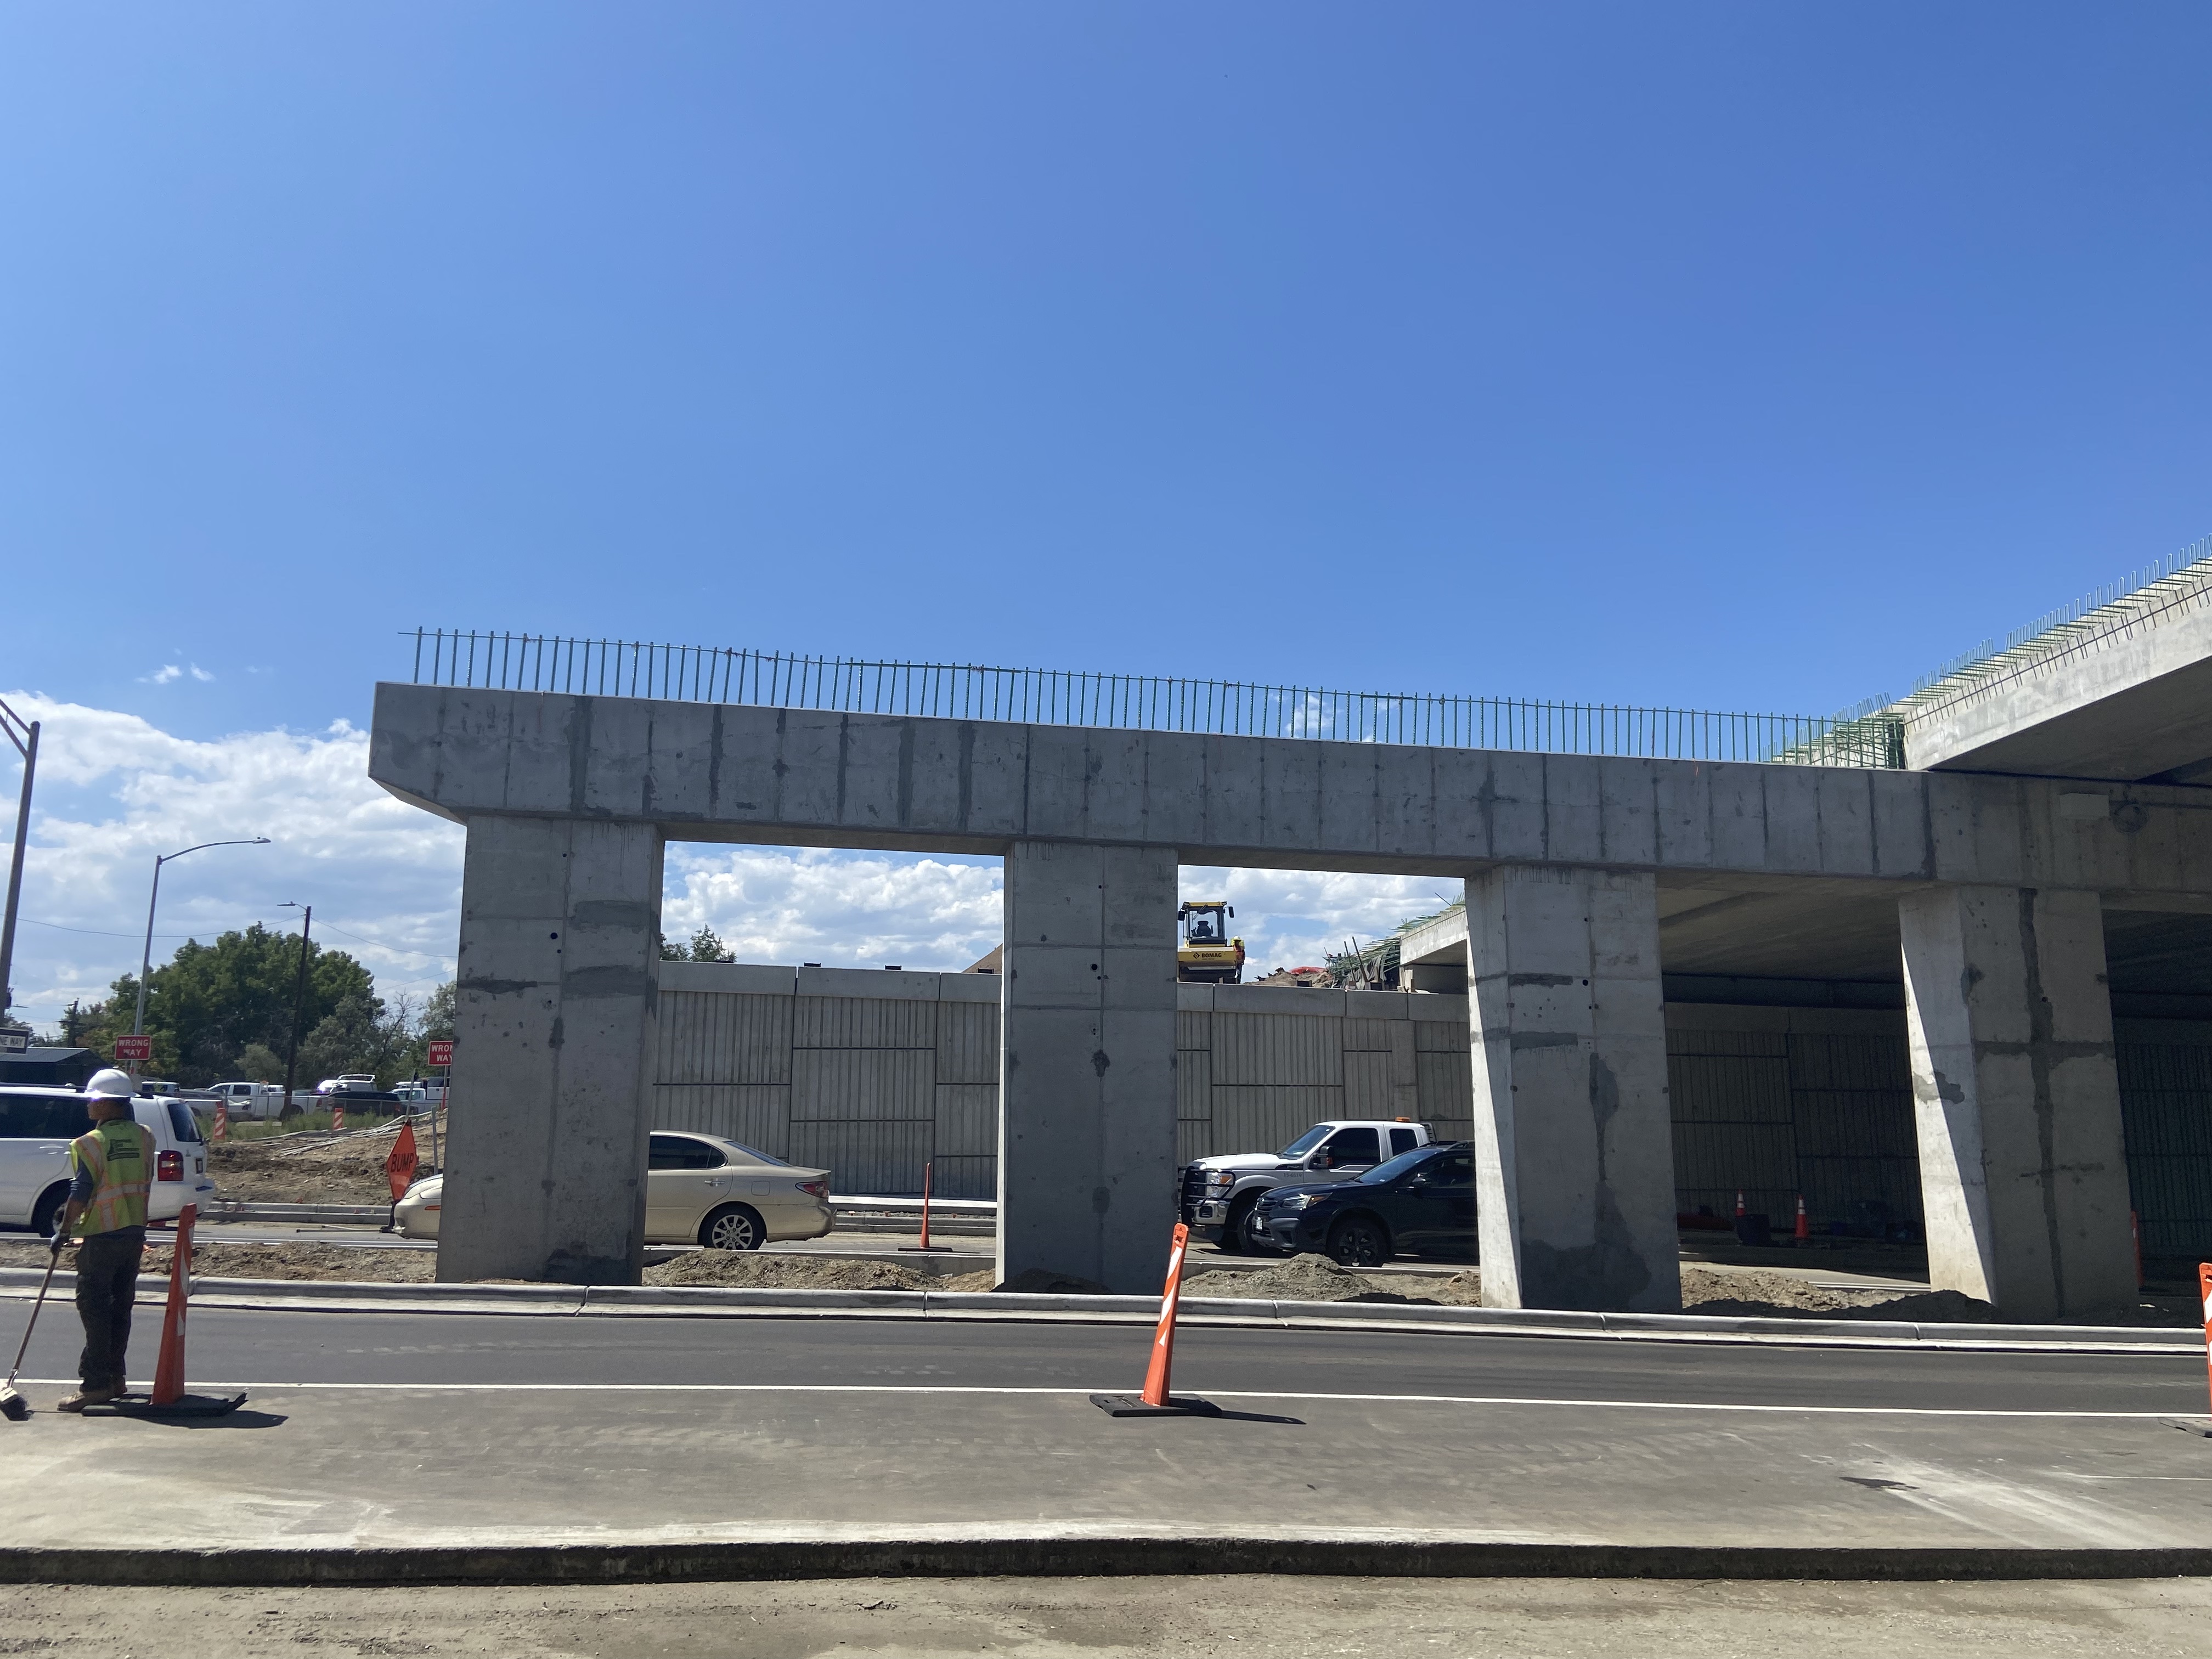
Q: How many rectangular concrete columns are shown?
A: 4